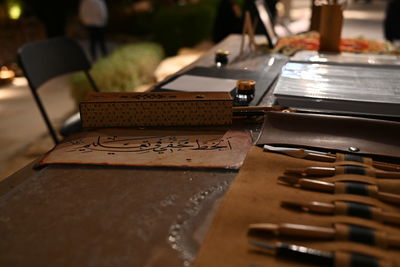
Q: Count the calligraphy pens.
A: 6